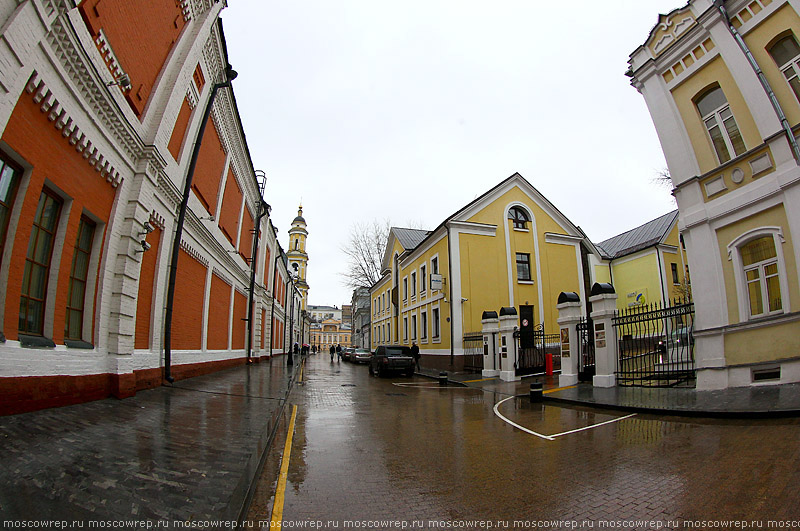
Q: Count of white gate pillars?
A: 4